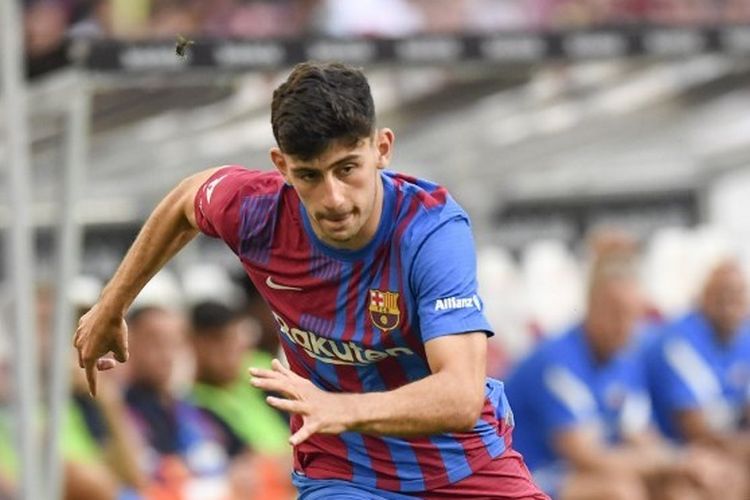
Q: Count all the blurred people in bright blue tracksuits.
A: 2